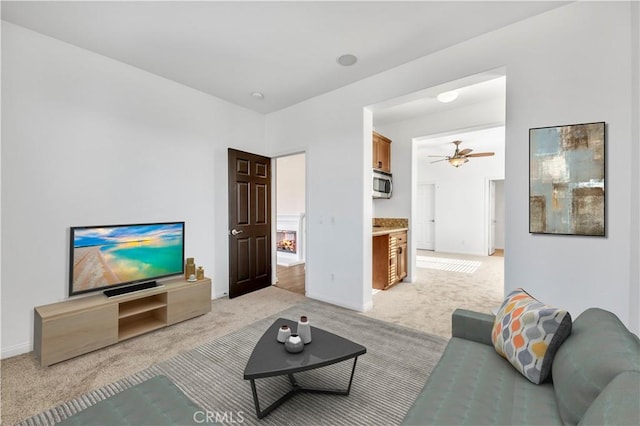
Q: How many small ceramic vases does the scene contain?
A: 3